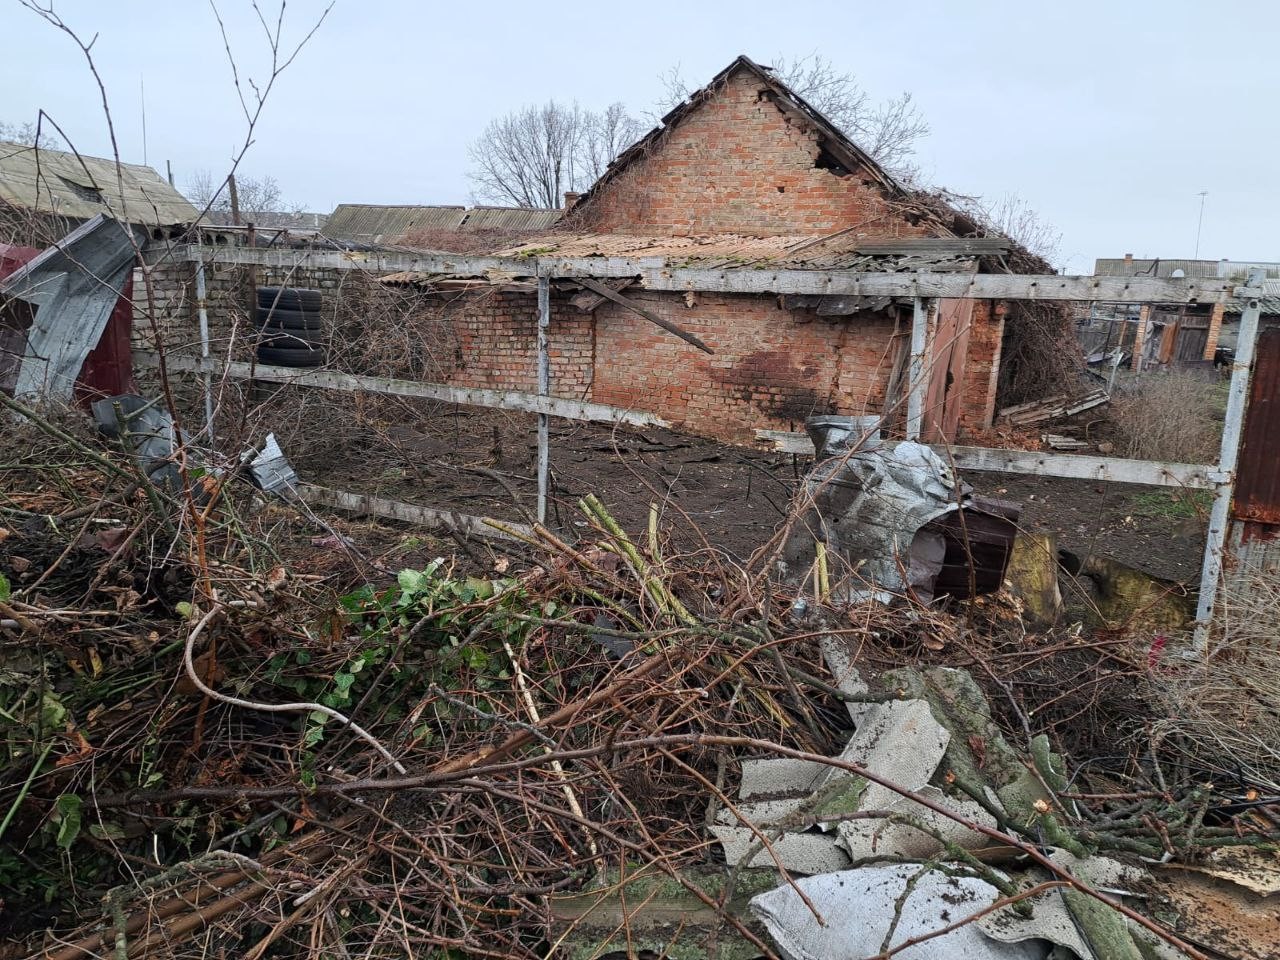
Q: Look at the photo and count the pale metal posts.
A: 4